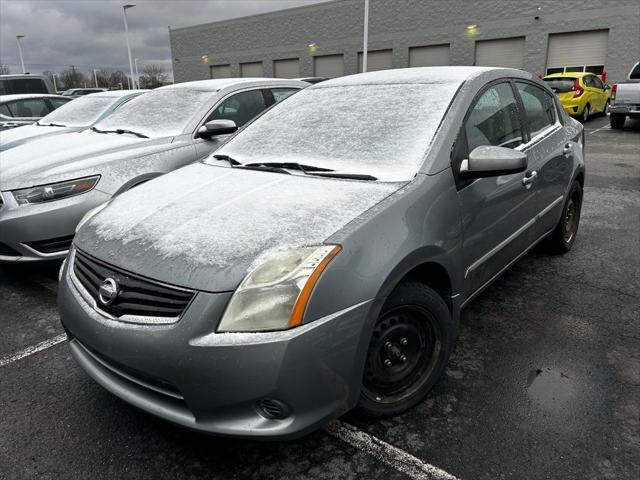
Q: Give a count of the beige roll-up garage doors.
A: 8